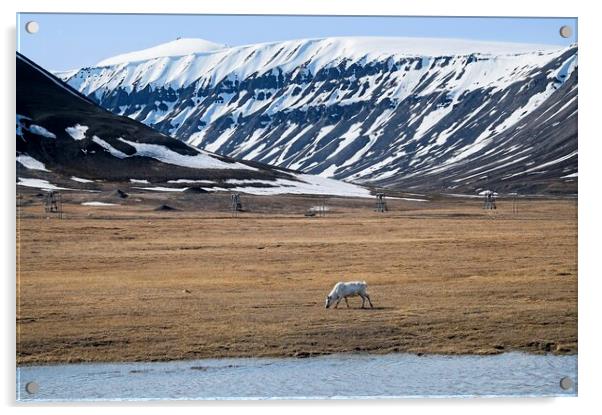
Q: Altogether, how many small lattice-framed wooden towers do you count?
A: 4